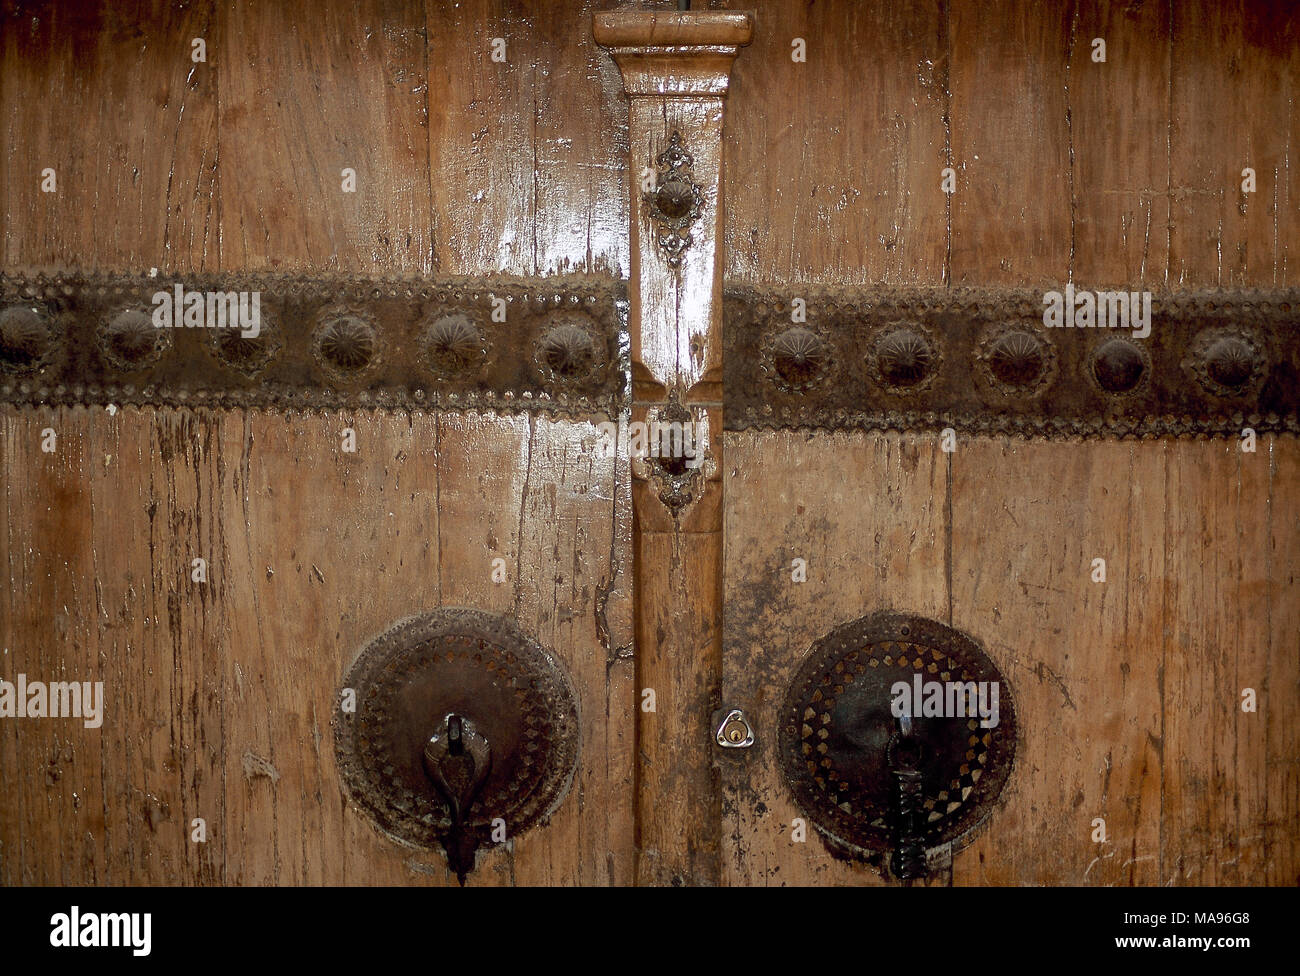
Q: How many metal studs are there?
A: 13